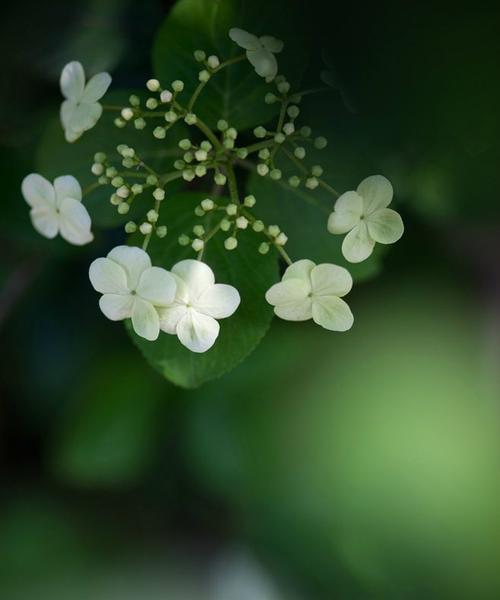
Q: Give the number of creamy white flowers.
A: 7